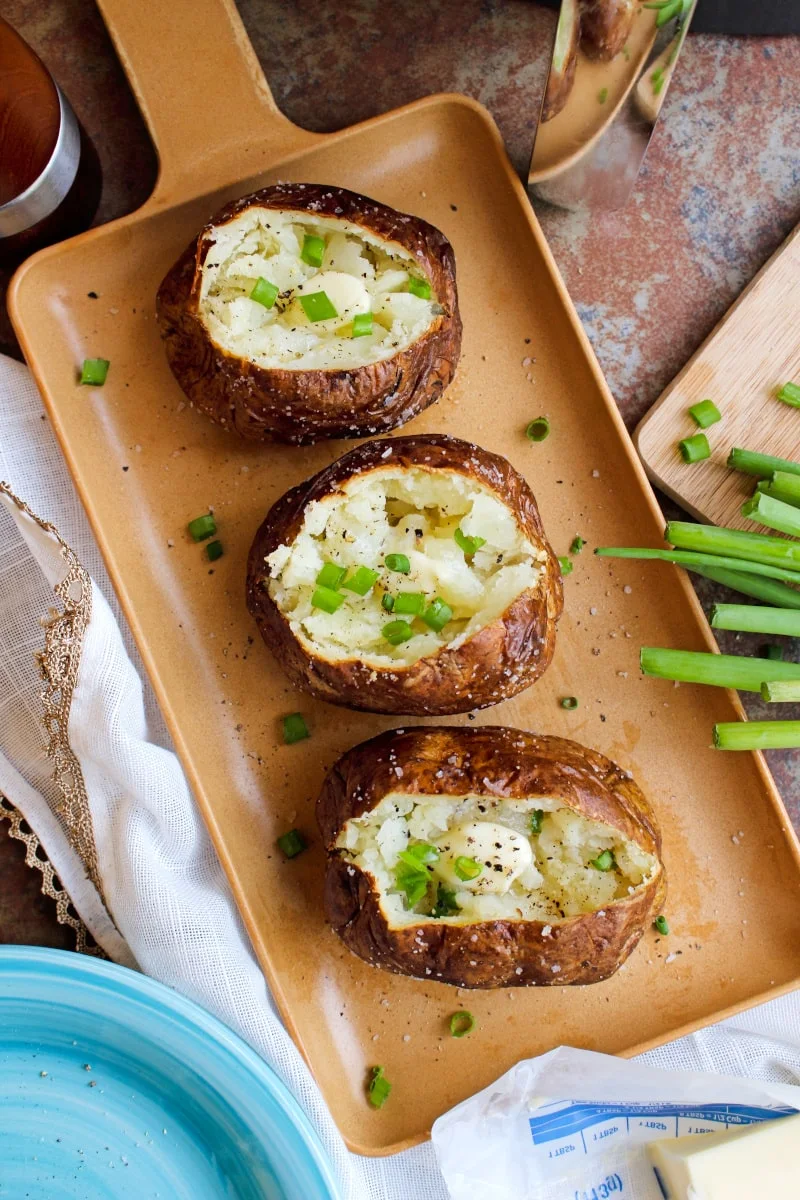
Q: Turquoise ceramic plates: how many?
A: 1